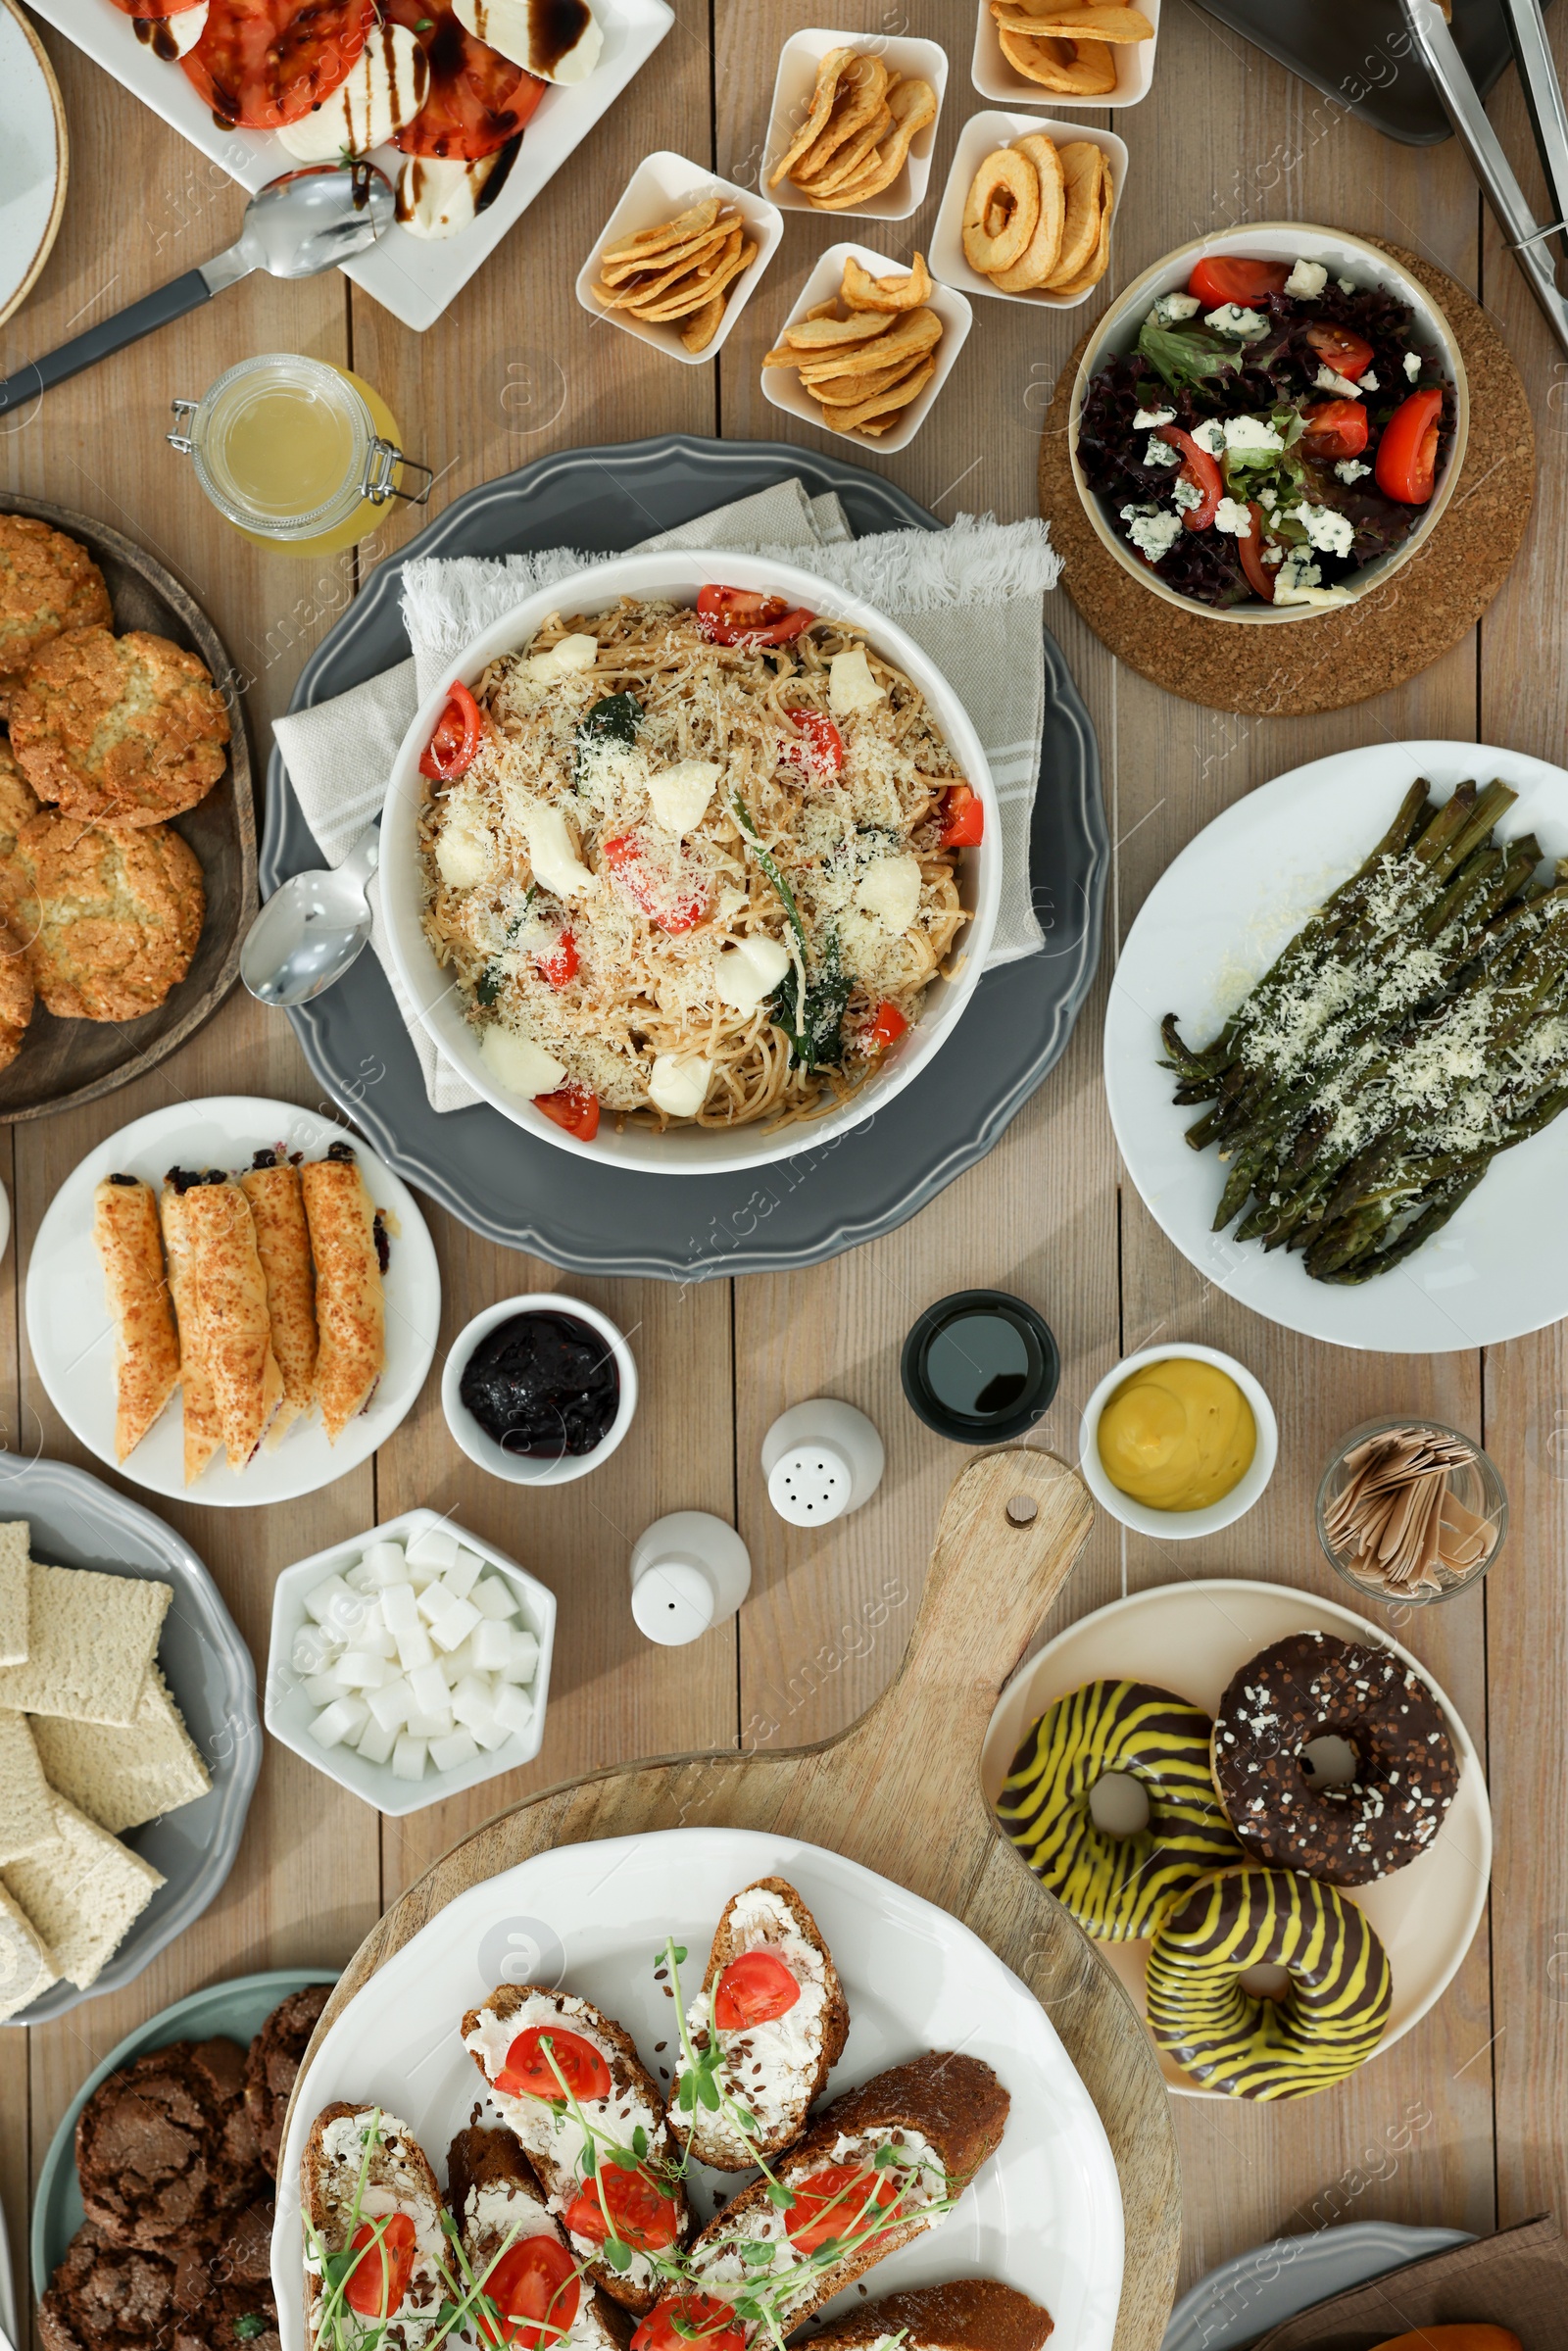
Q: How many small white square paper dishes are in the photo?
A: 5